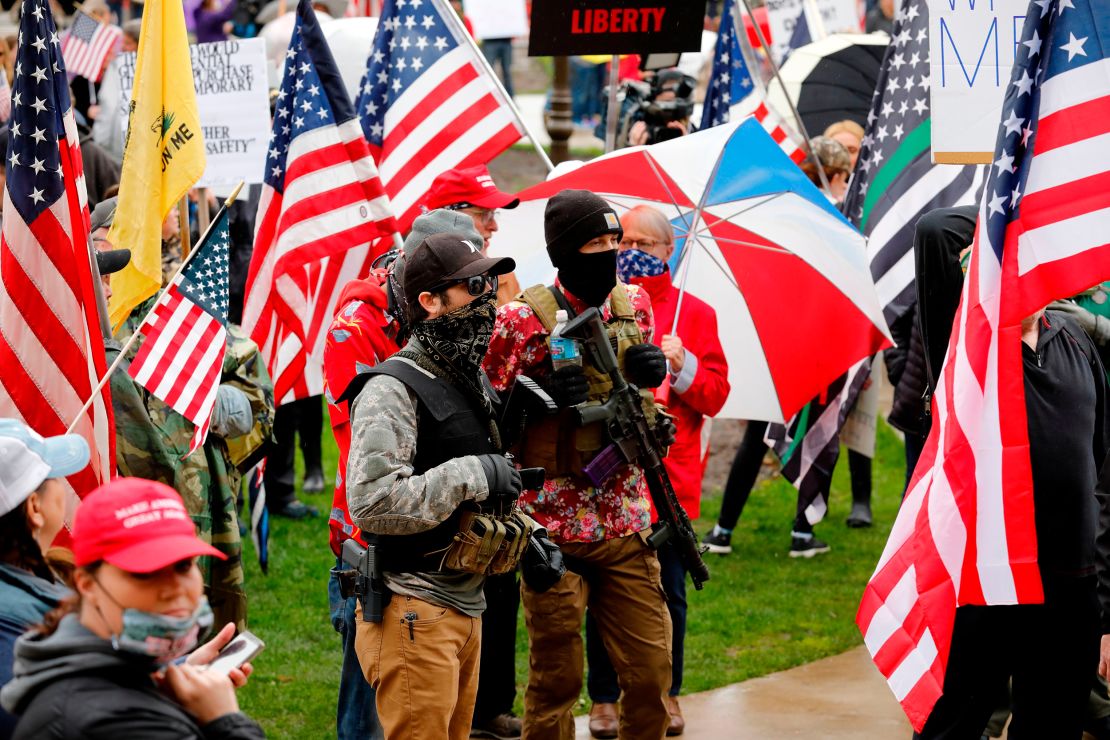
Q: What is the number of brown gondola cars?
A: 0